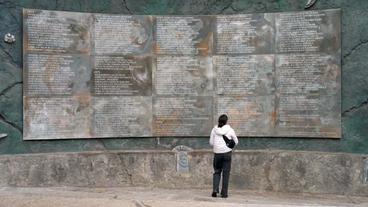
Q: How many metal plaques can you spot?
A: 15